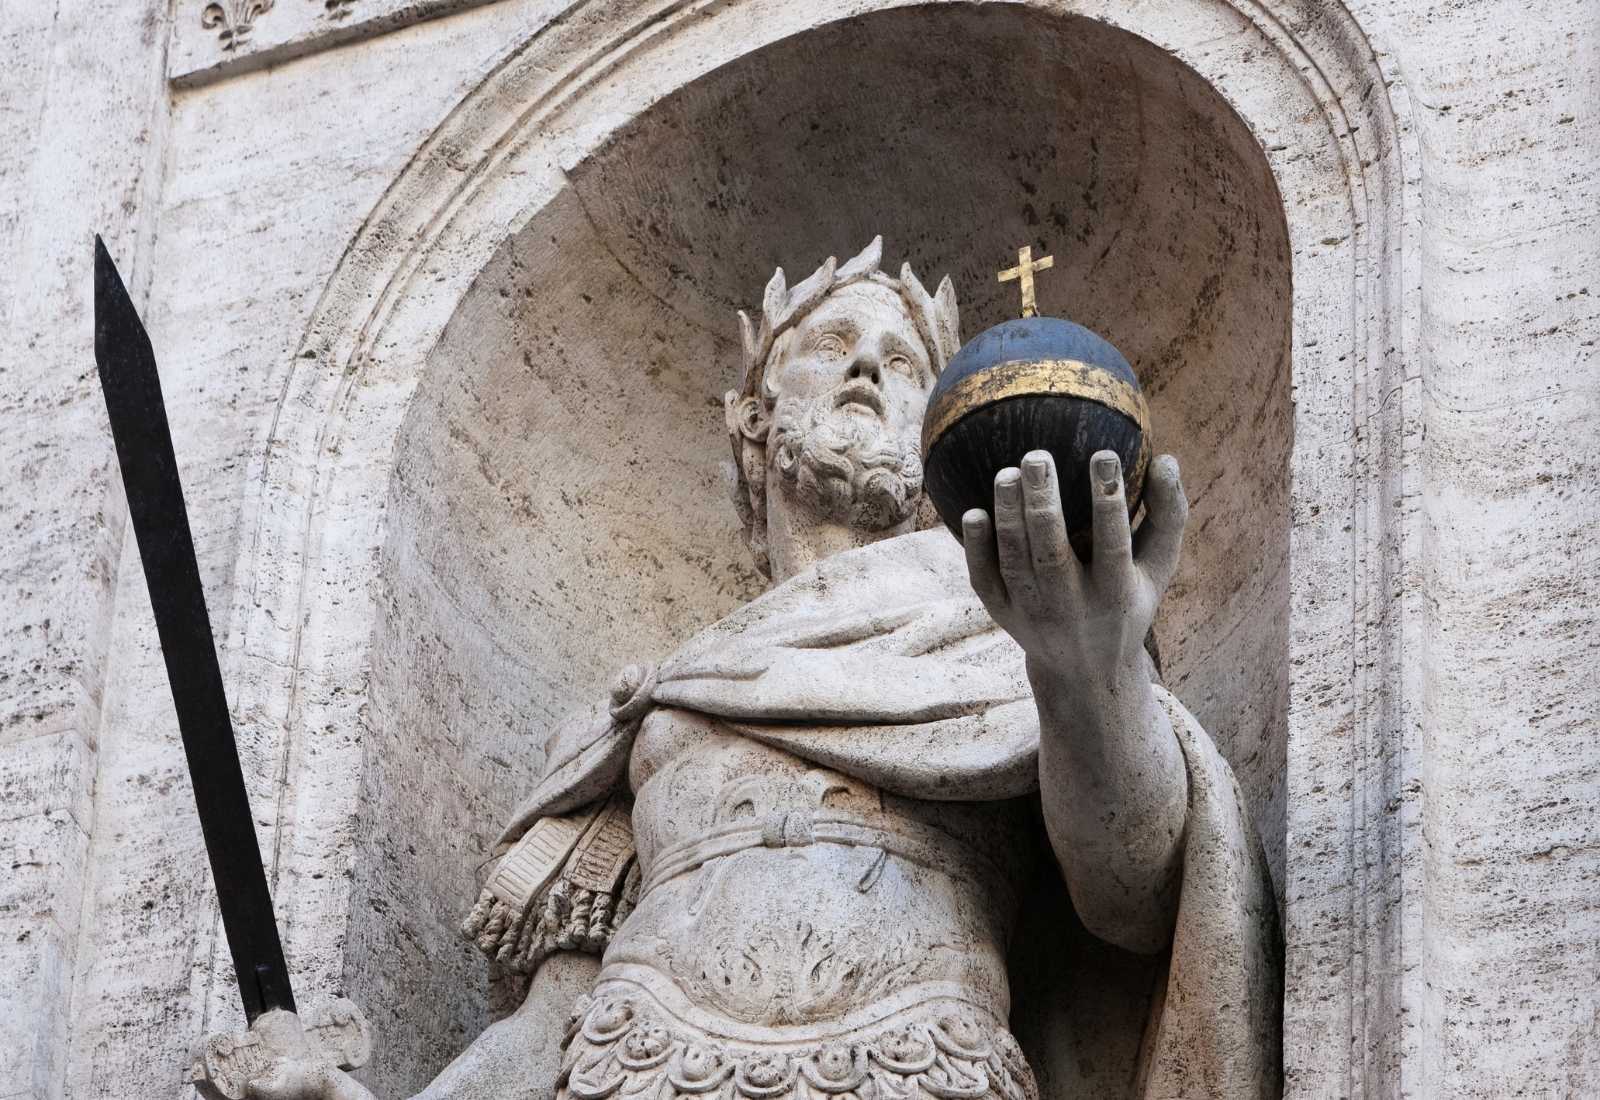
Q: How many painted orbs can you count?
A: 1